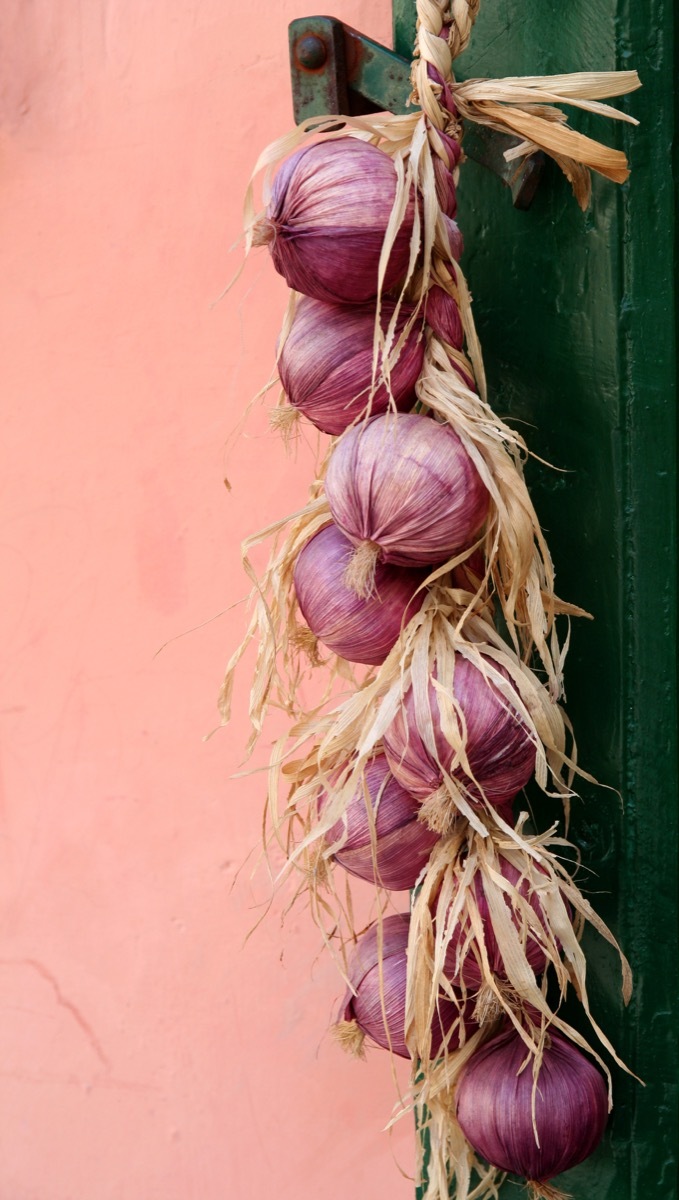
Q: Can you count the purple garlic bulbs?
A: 9